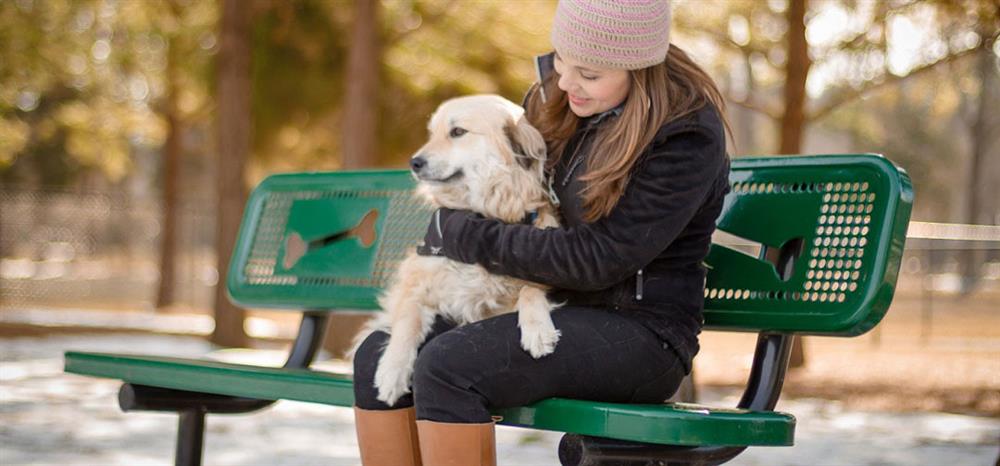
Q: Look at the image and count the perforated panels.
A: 2